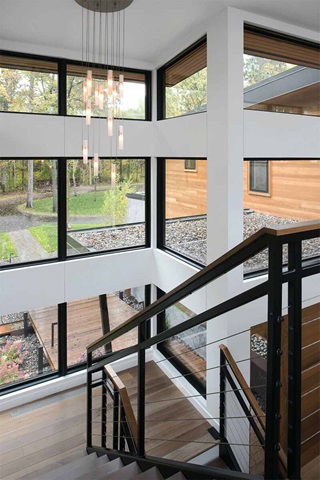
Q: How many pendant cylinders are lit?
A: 13